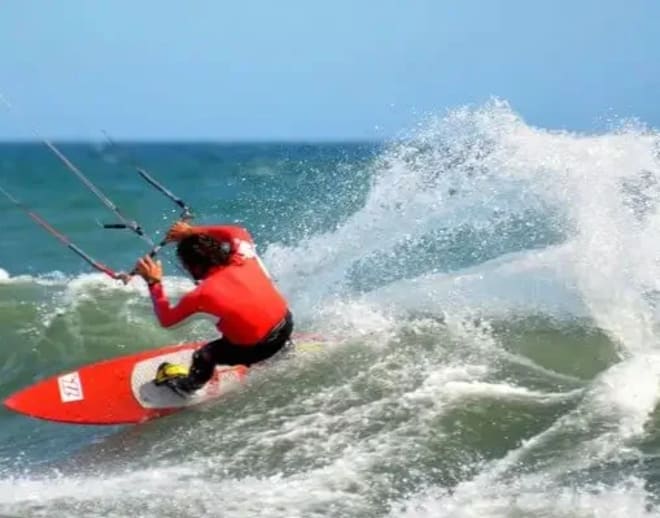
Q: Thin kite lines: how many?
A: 3